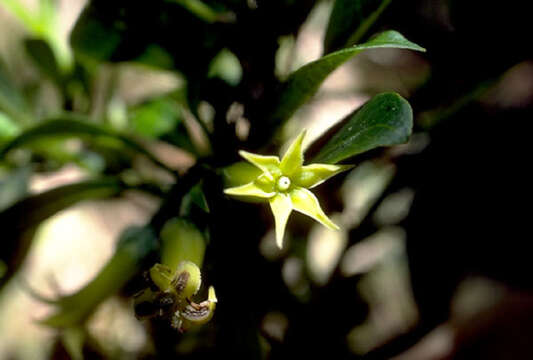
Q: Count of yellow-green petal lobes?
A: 6